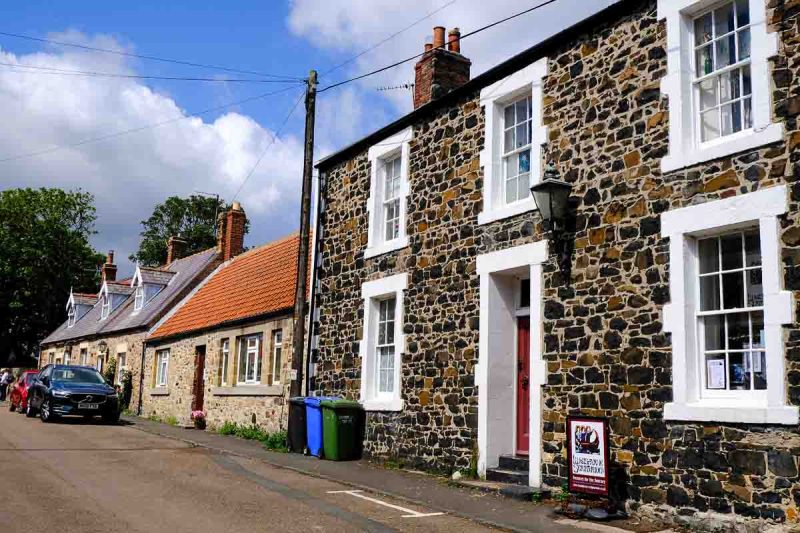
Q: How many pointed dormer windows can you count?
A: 3